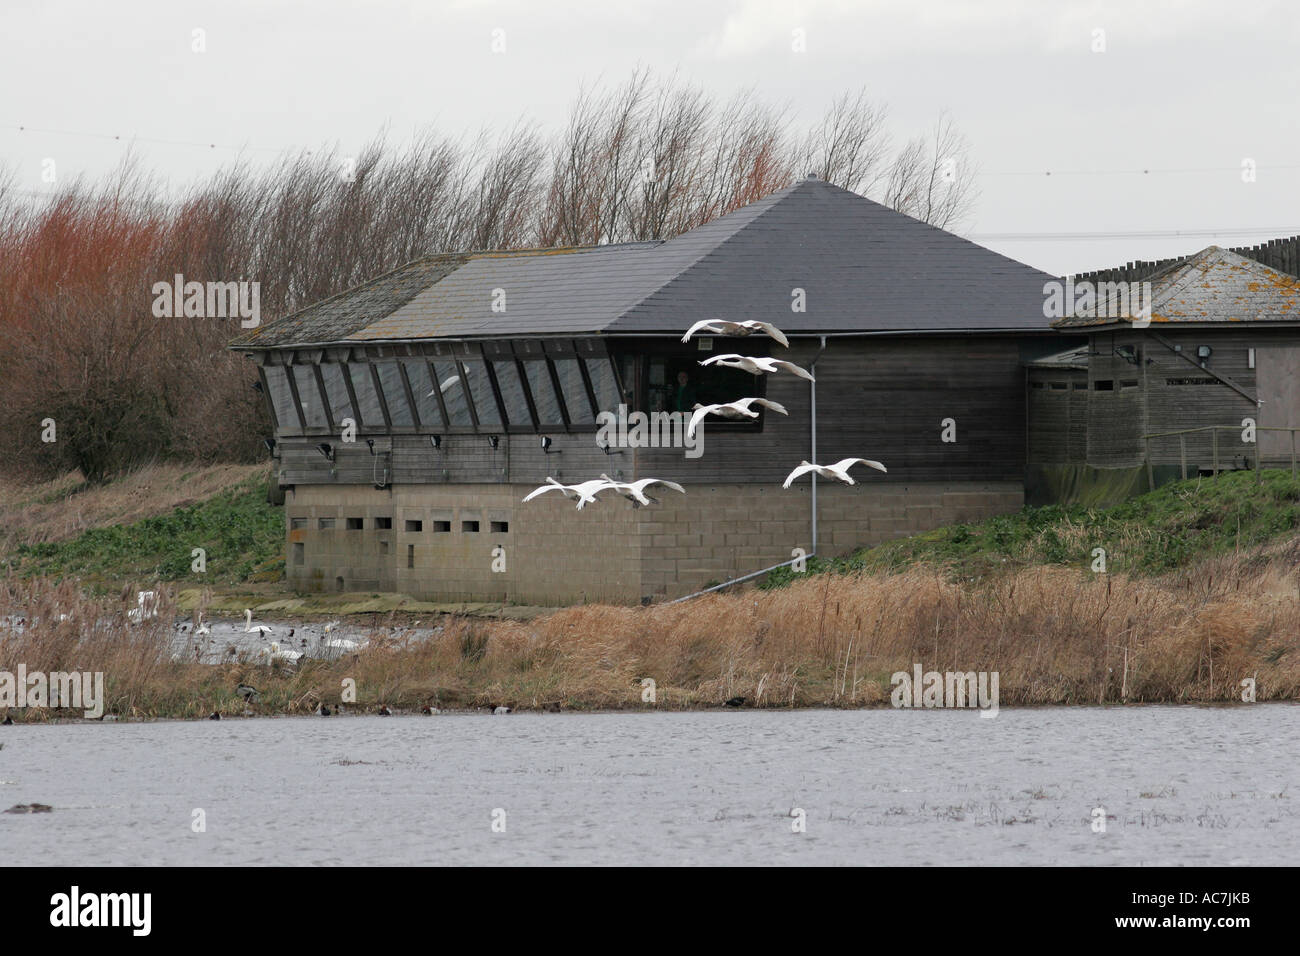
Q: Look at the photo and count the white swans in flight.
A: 6